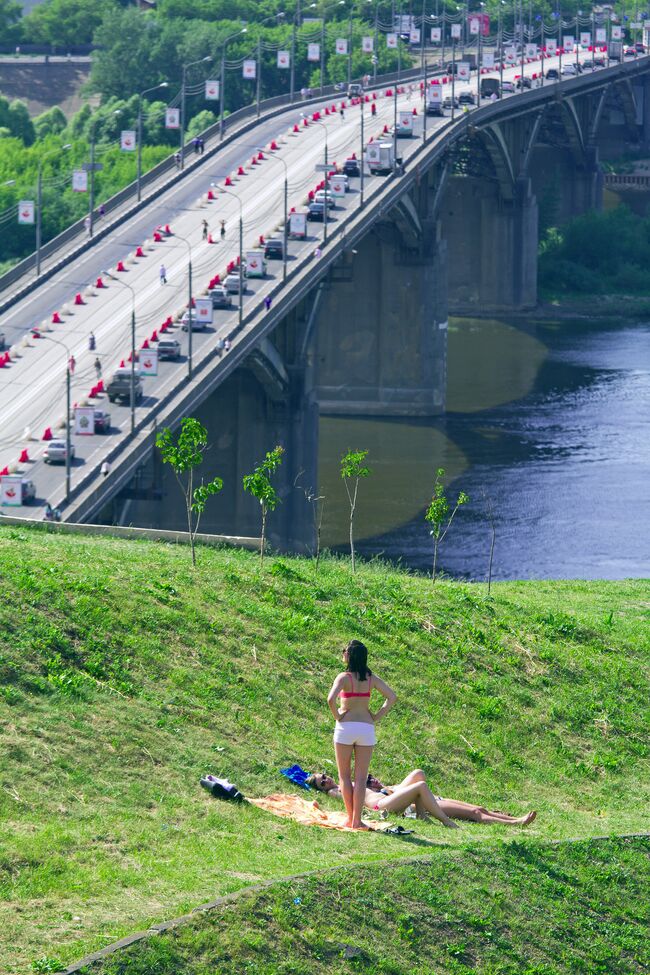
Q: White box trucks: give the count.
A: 1